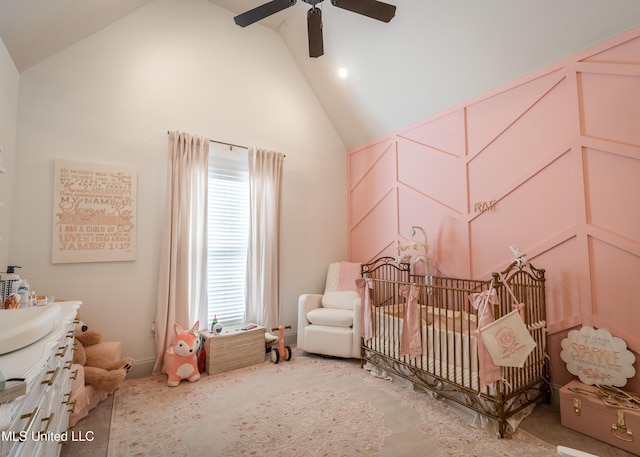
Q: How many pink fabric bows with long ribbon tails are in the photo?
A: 3